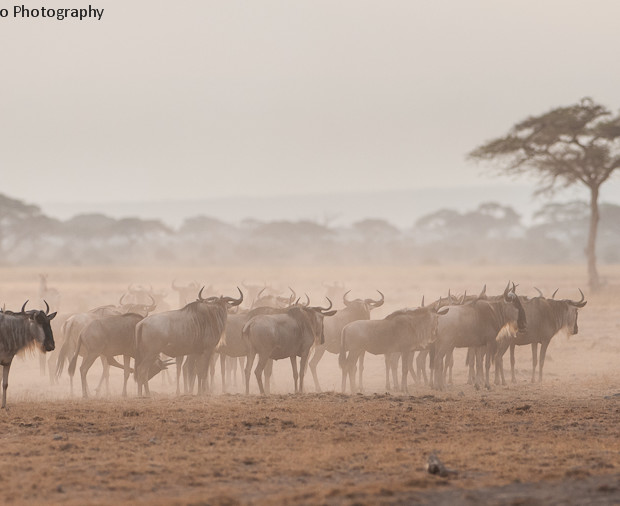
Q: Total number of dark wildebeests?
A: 1